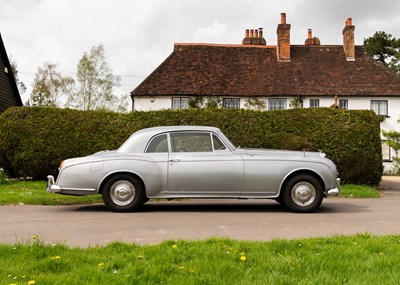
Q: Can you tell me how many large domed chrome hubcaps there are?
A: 2